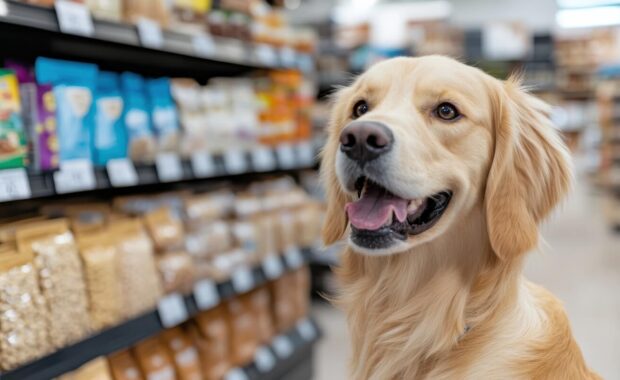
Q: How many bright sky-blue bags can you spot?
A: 4